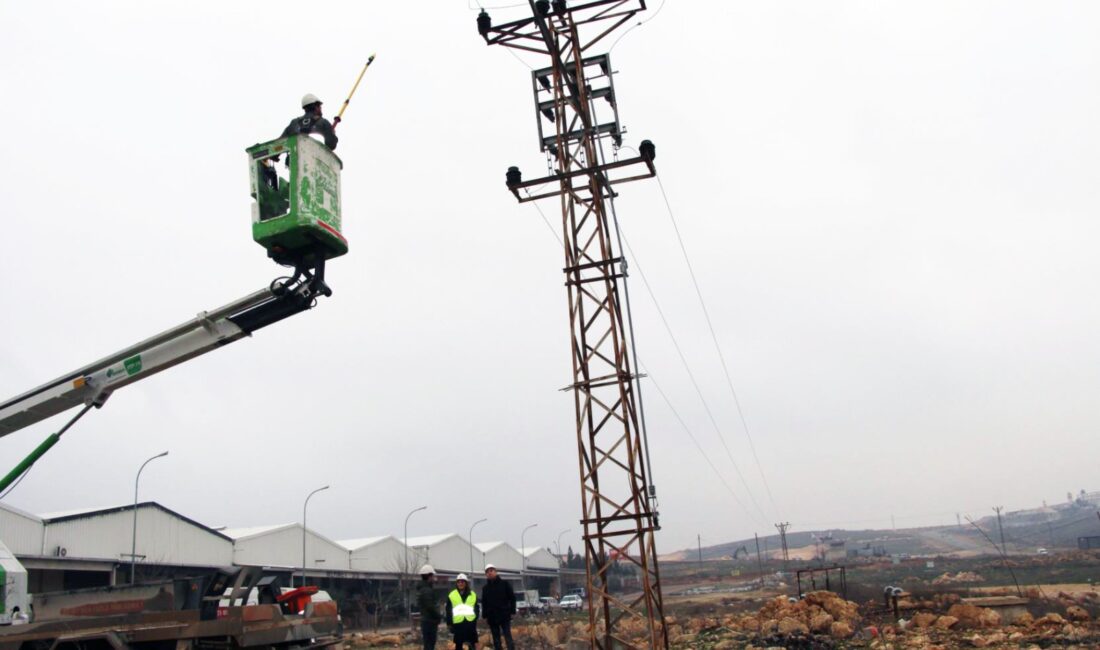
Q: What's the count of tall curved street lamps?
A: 6